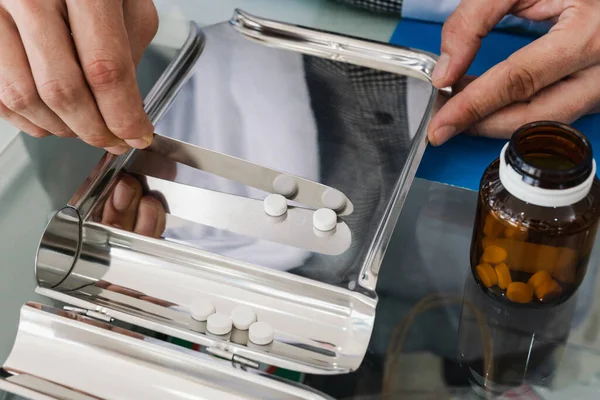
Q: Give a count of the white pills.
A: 6